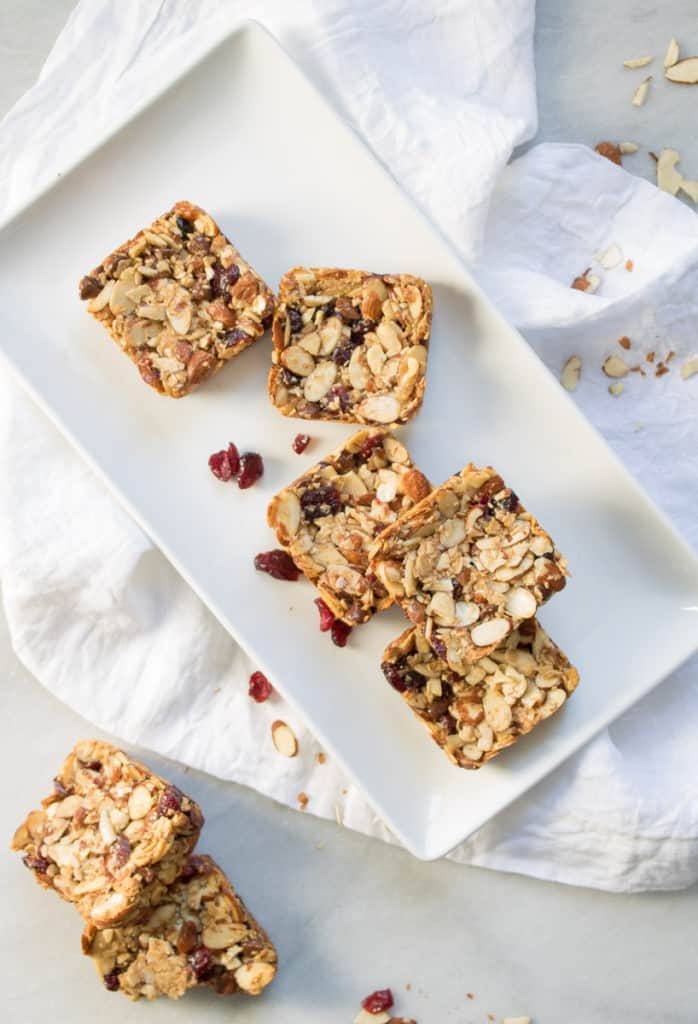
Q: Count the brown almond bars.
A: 7